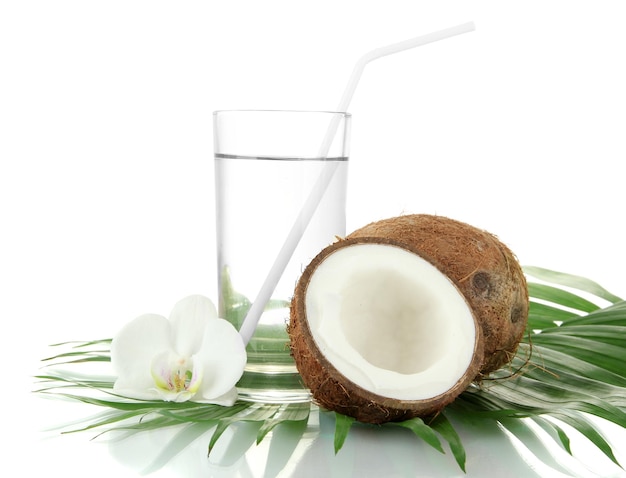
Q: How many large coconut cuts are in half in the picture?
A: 1